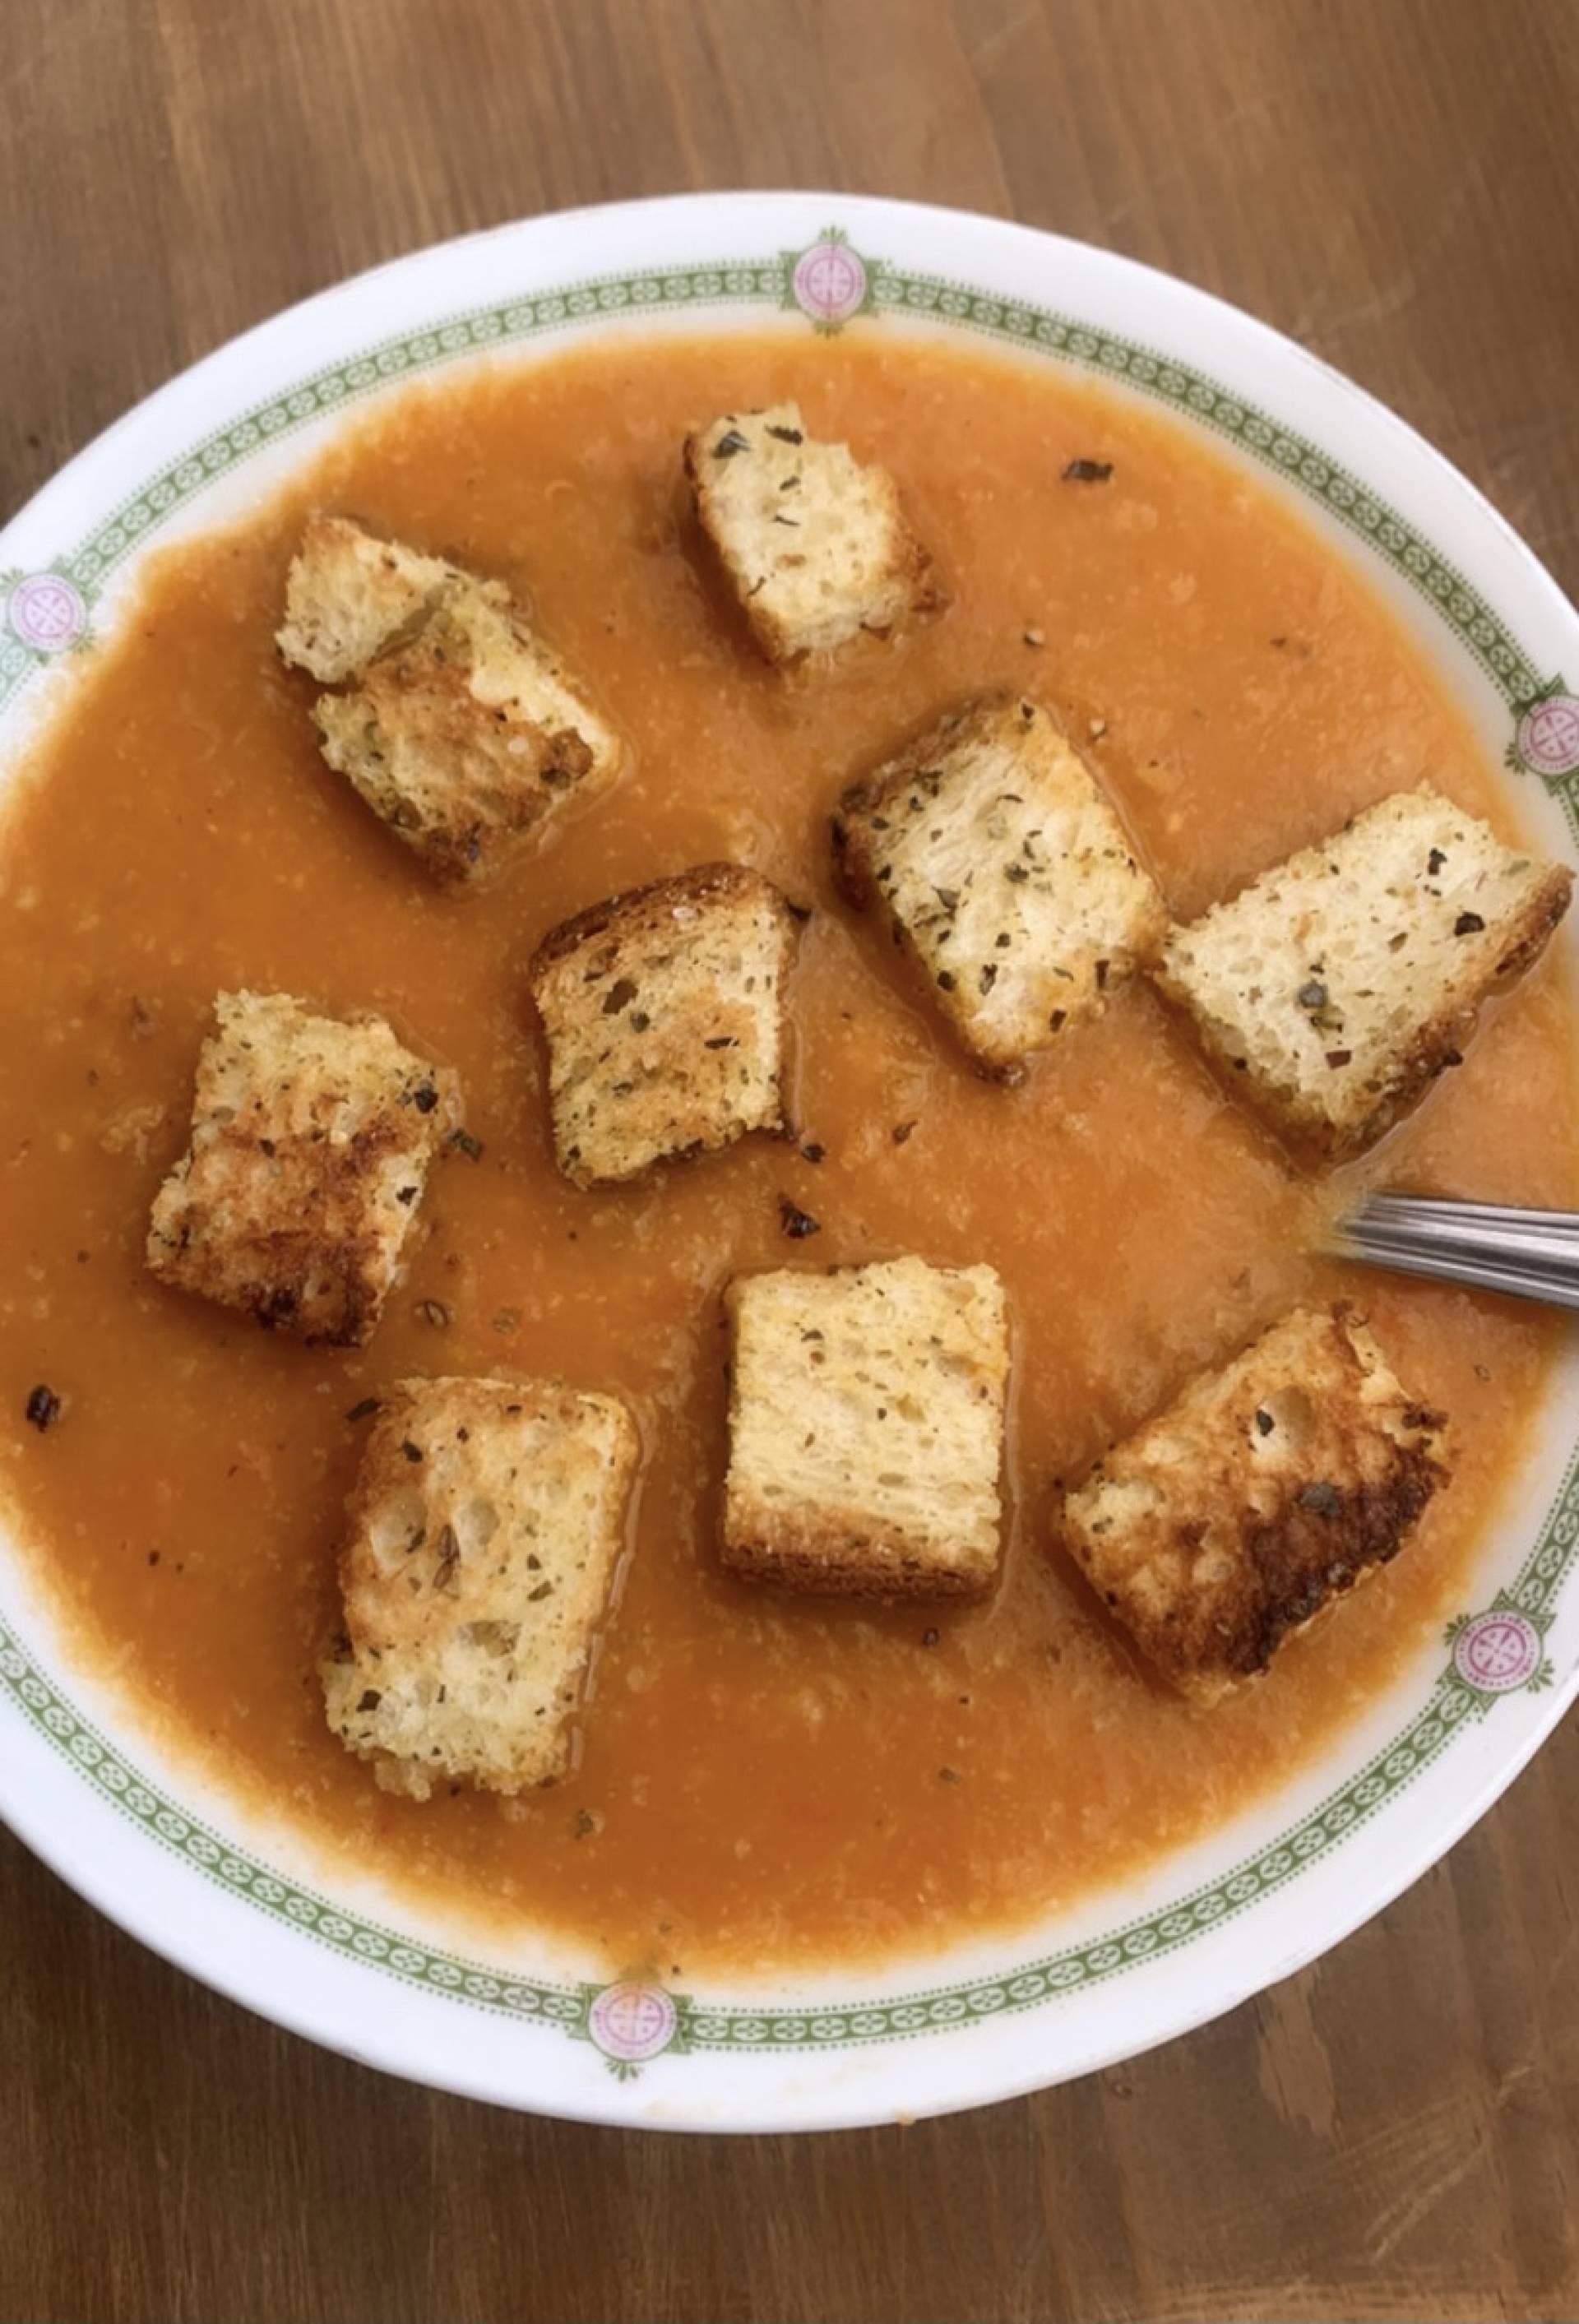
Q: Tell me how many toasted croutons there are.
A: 9